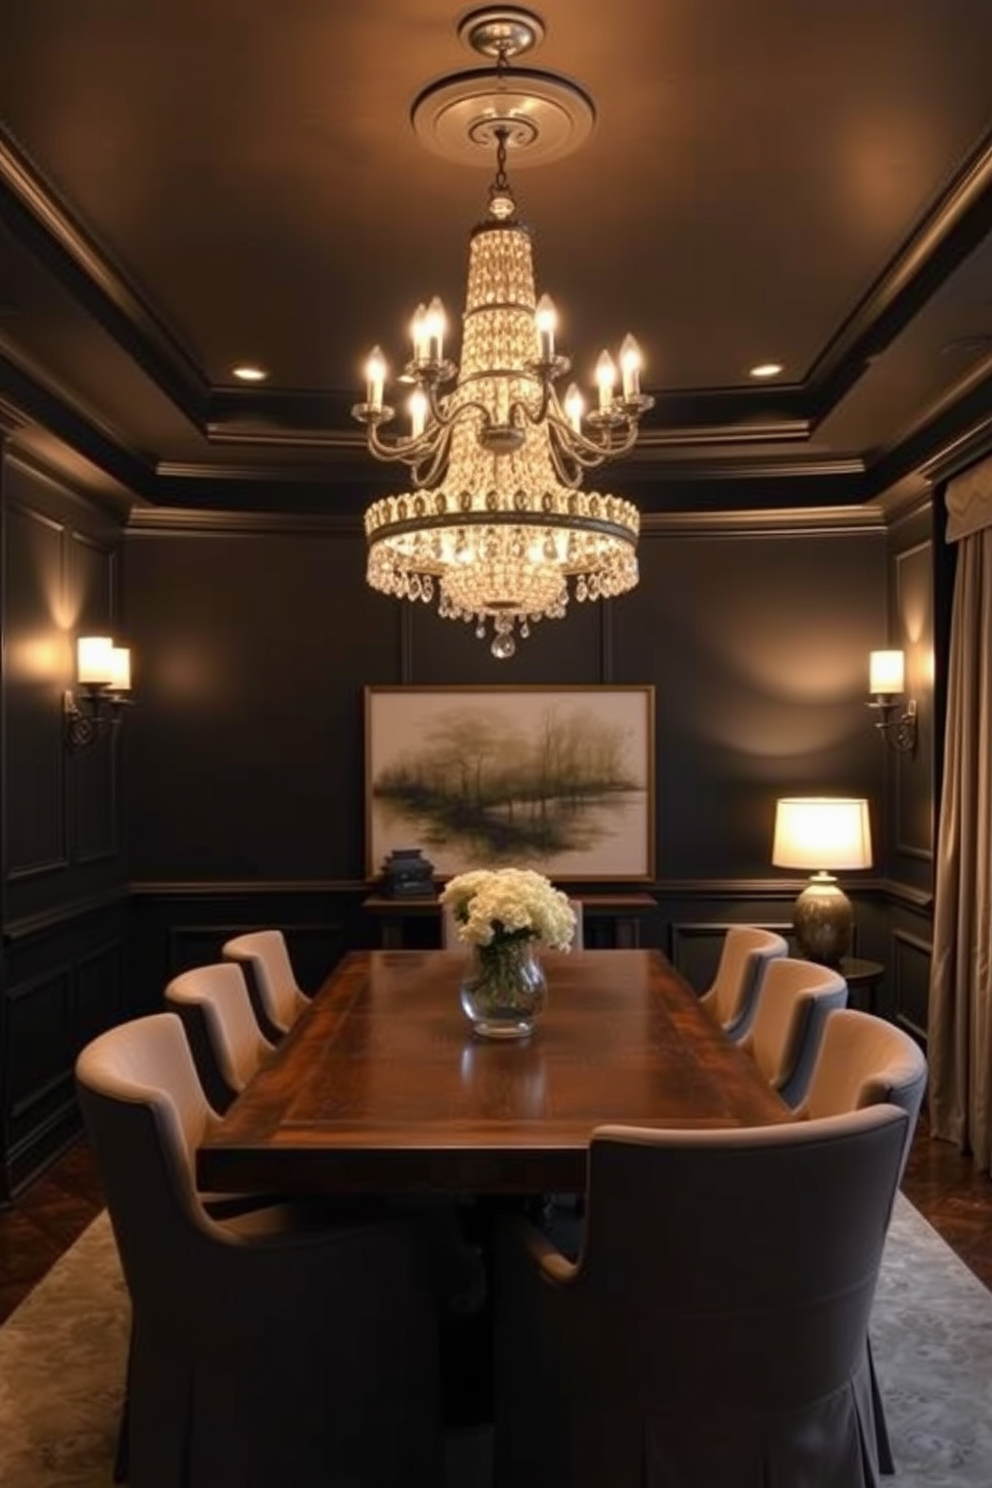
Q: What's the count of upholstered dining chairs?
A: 8